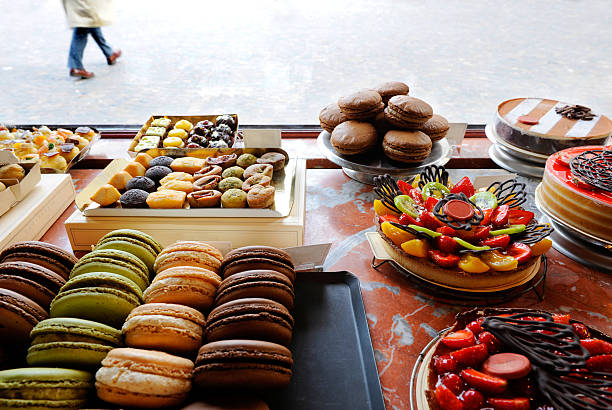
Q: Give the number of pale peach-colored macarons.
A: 4